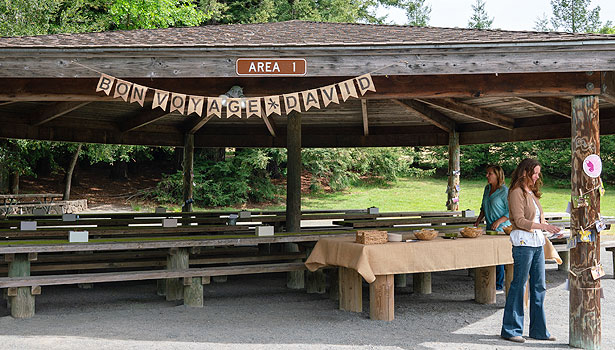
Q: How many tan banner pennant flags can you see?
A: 15